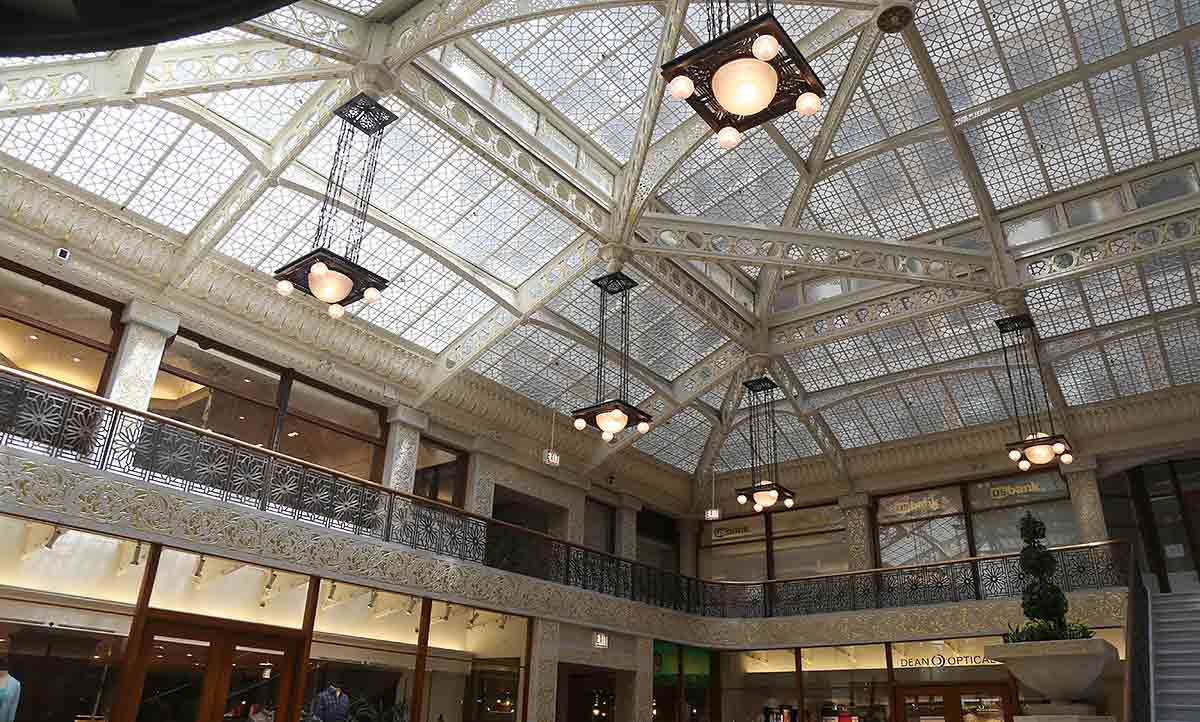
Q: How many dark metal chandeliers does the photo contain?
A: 5